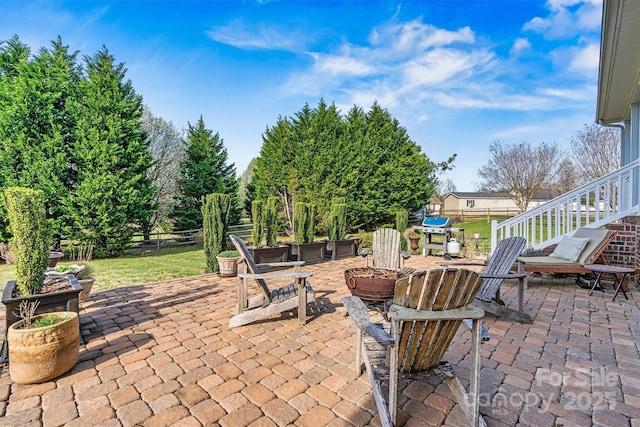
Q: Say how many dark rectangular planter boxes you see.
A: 4